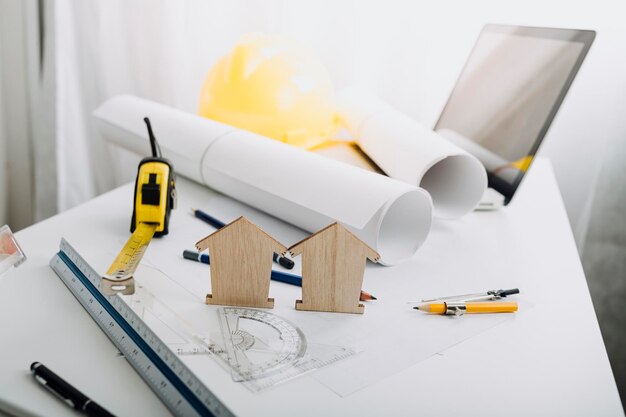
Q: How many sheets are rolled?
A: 2